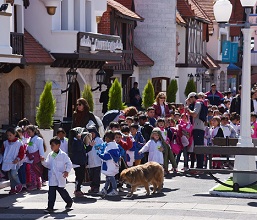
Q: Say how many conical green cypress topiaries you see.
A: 6